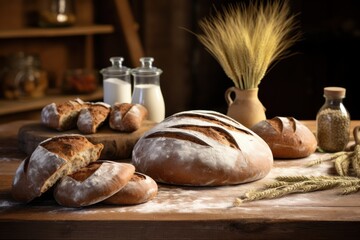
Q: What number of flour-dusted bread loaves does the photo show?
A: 8